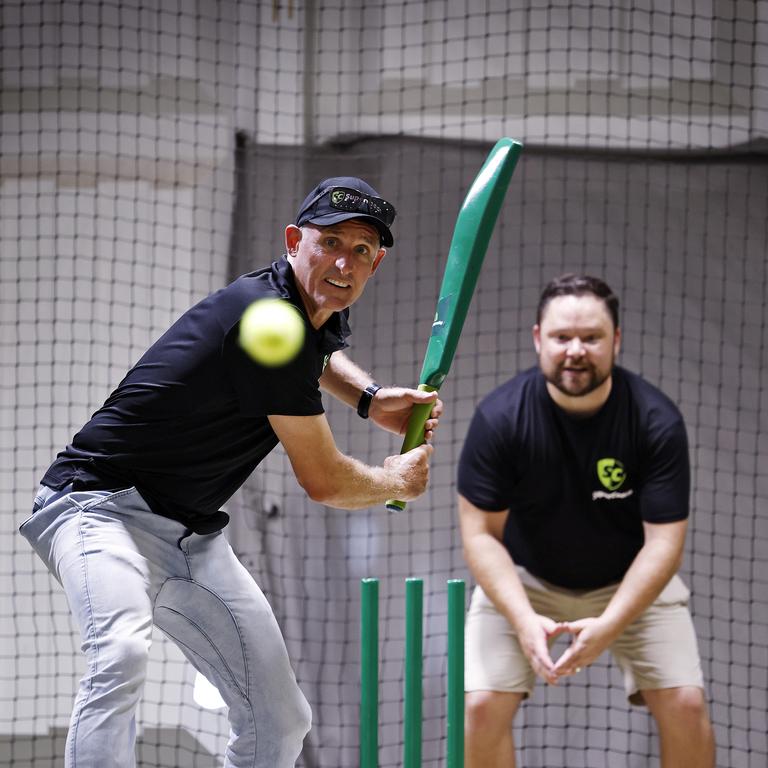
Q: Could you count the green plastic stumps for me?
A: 3